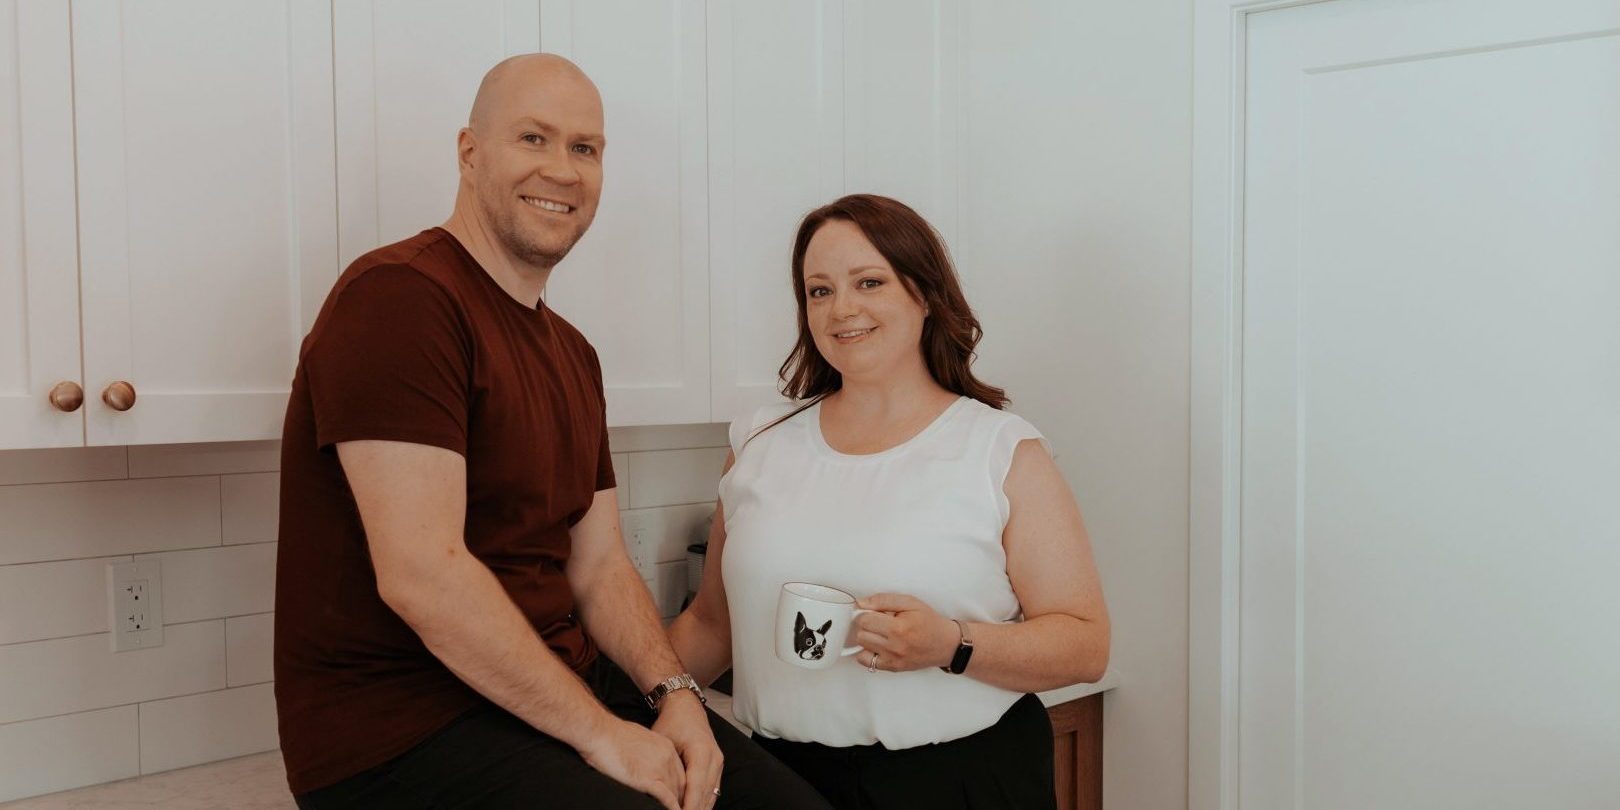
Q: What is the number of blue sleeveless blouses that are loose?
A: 0